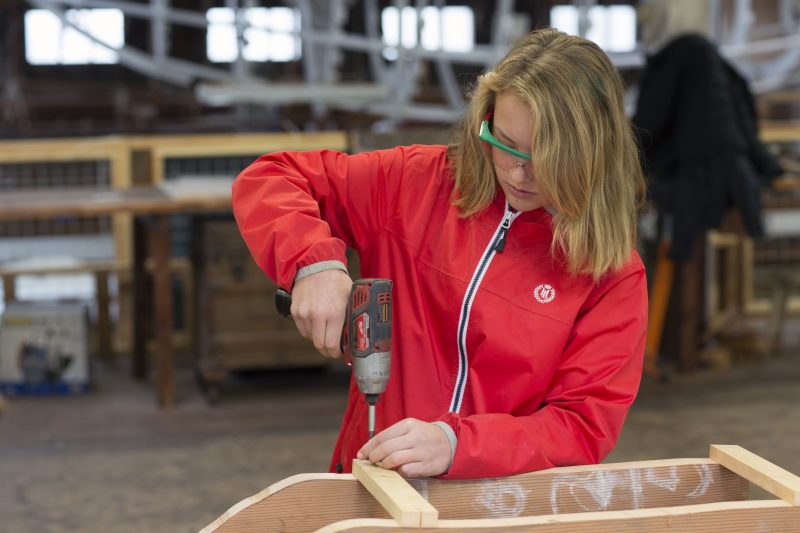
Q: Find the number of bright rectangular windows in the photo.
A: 4